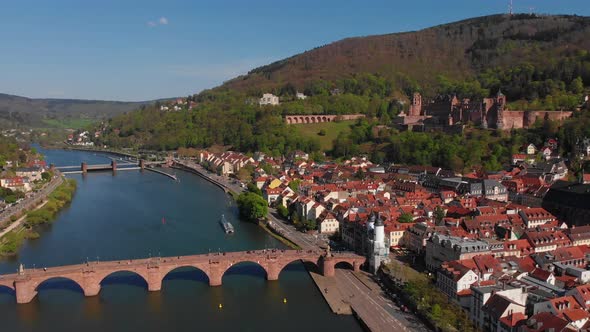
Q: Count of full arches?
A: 6